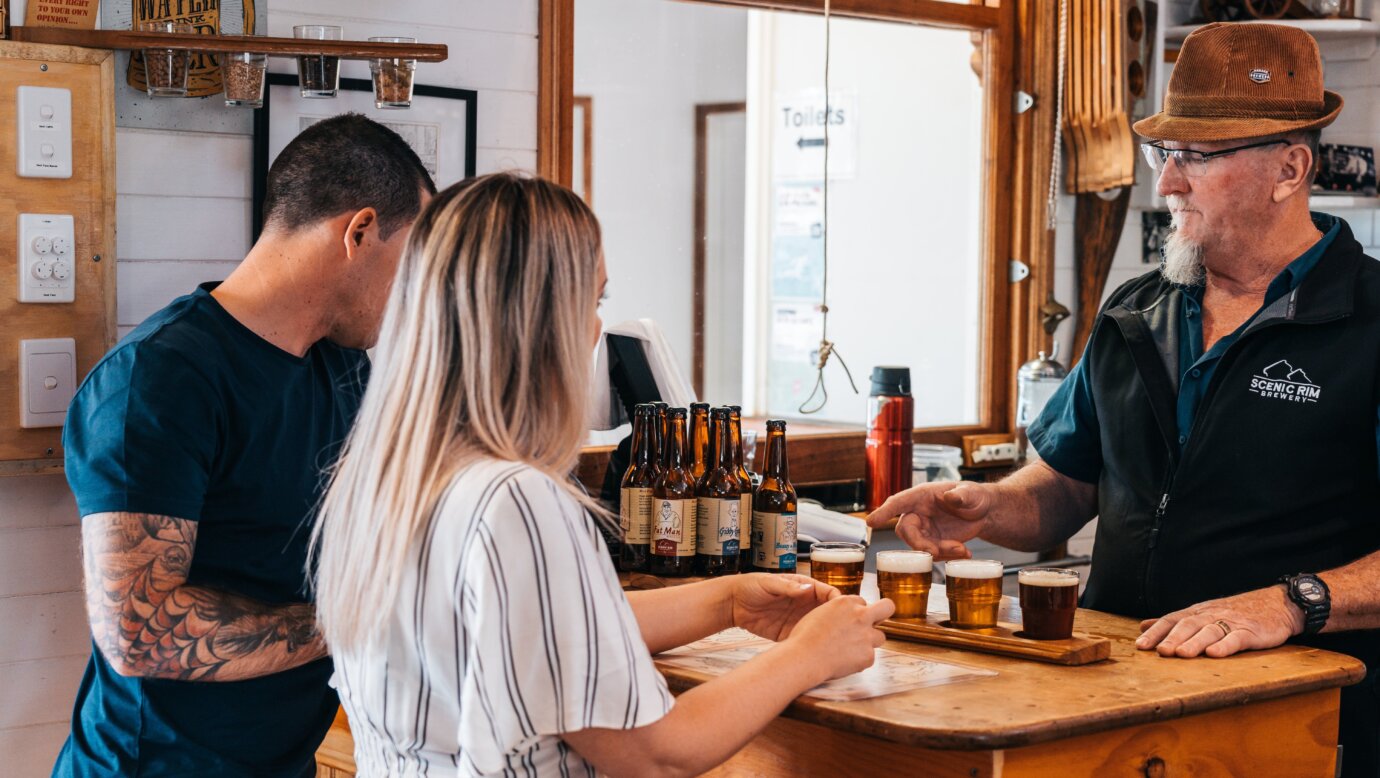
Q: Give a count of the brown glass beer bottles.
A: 7